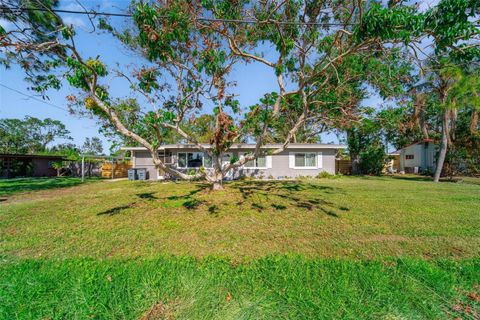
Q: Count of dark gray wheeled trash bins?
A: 2